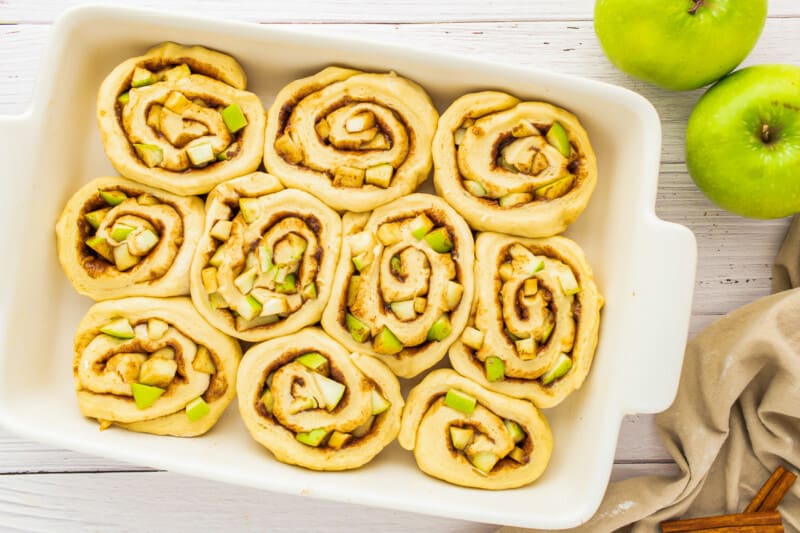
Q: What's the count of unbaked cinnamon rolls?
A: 10